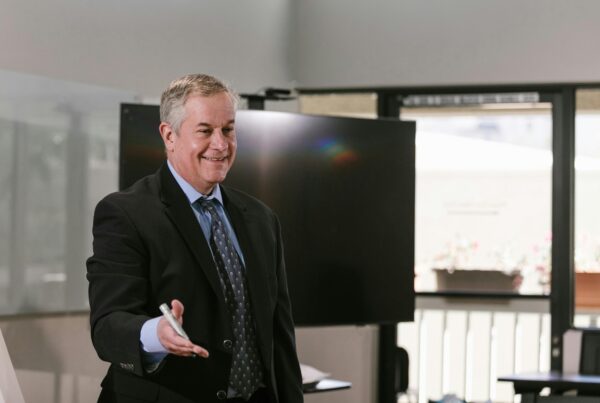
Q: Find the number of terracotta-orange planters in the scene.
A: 1